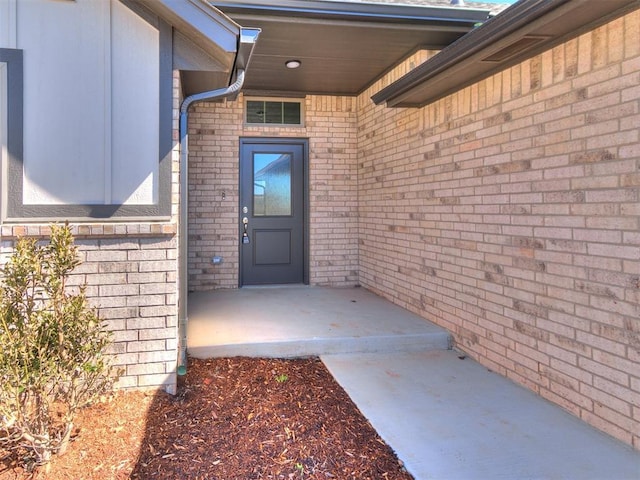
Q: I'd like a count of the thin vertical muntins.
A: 2